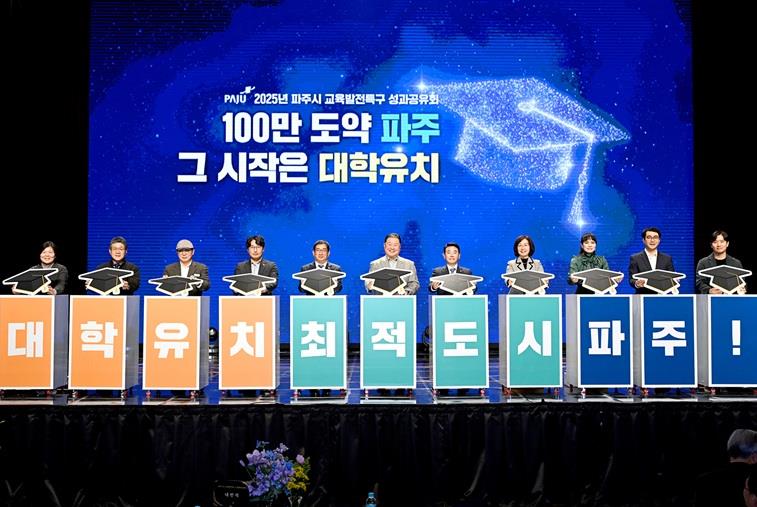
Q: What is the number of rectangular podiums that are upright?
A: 11